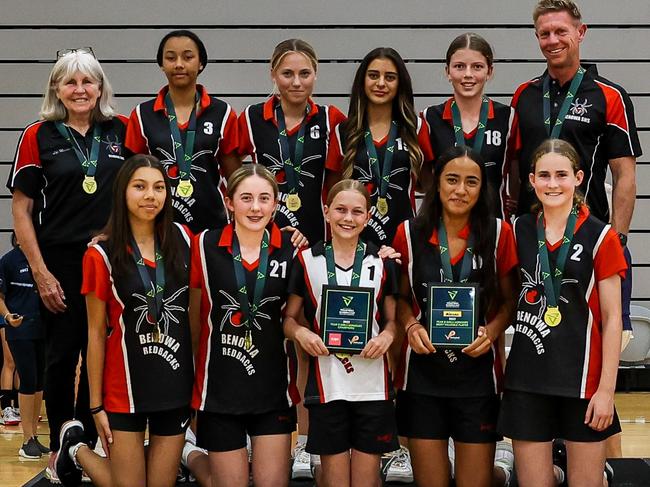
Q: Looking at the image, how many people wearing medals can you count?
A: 11